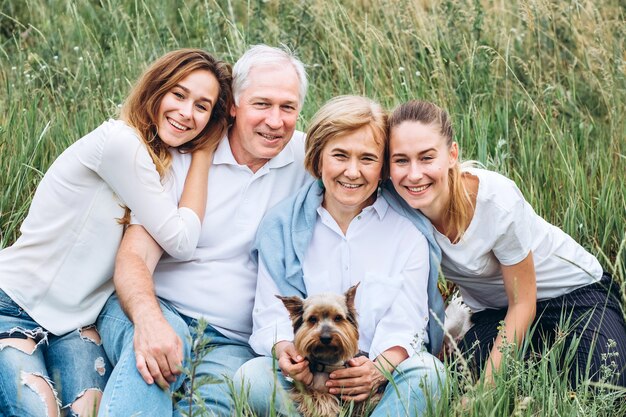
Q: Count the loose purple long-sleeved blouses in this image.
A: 0